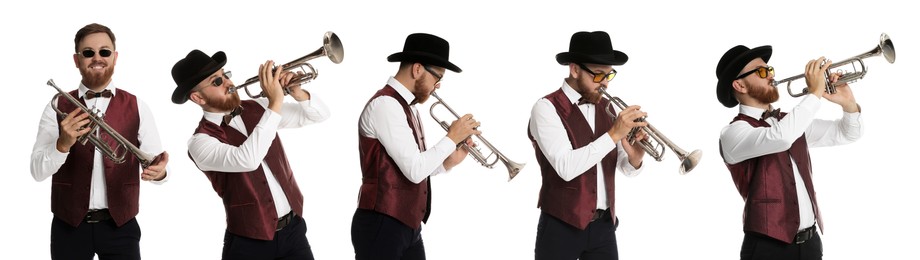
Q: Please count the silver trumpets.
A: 5